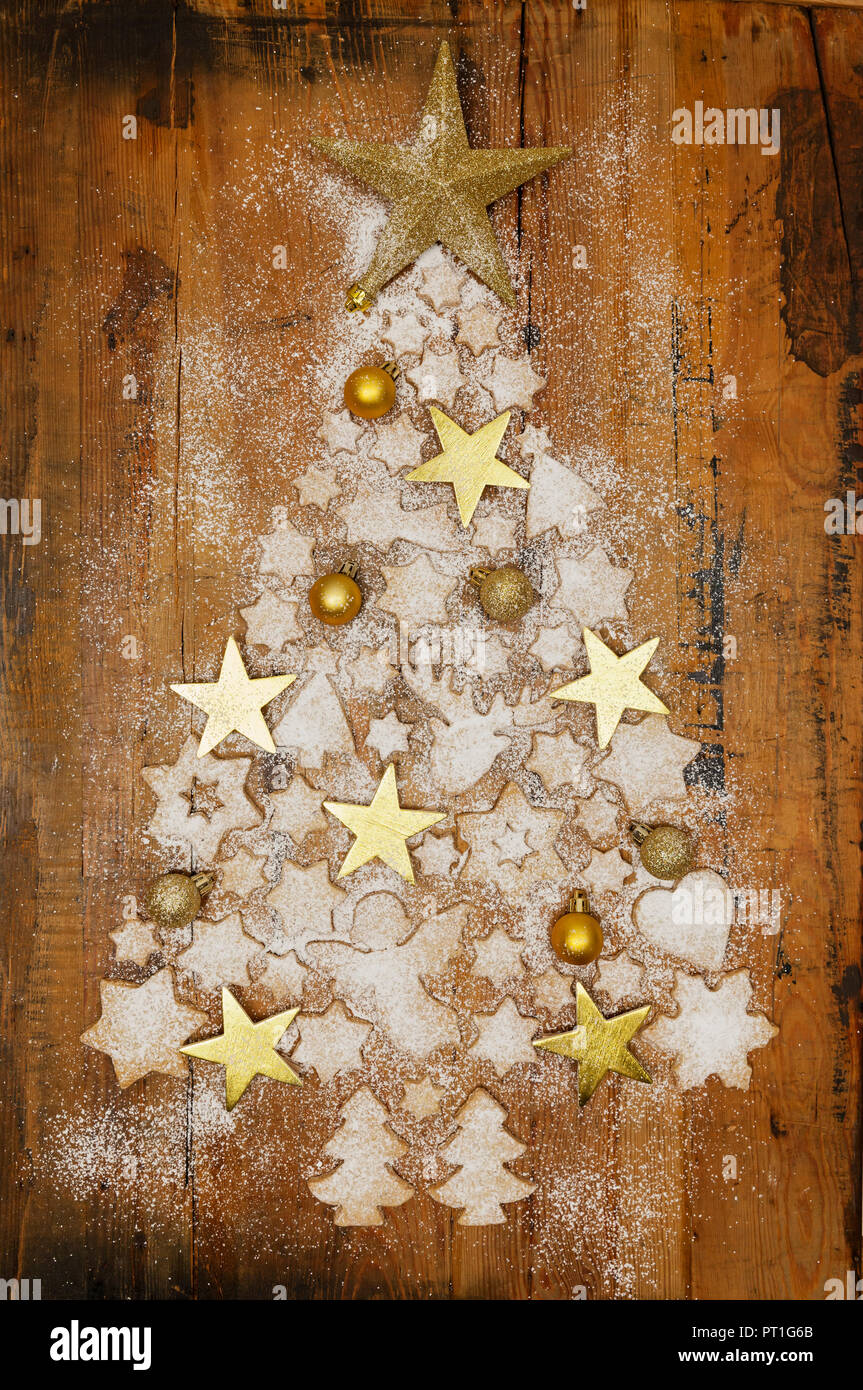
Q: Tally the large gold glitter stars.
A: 1